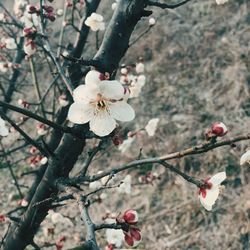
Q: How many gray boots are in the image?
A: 0